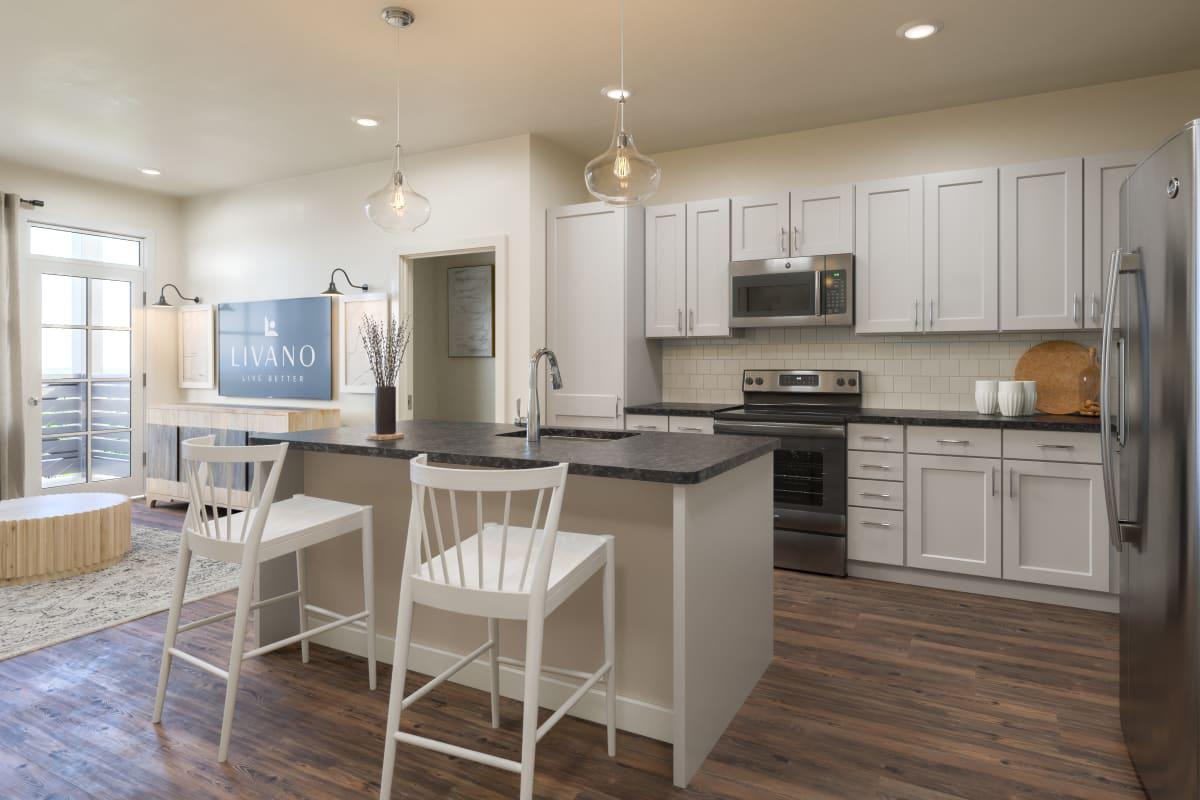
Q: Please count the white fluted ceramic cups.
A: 3